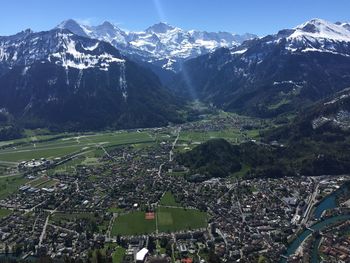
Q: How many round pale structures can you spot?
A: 1